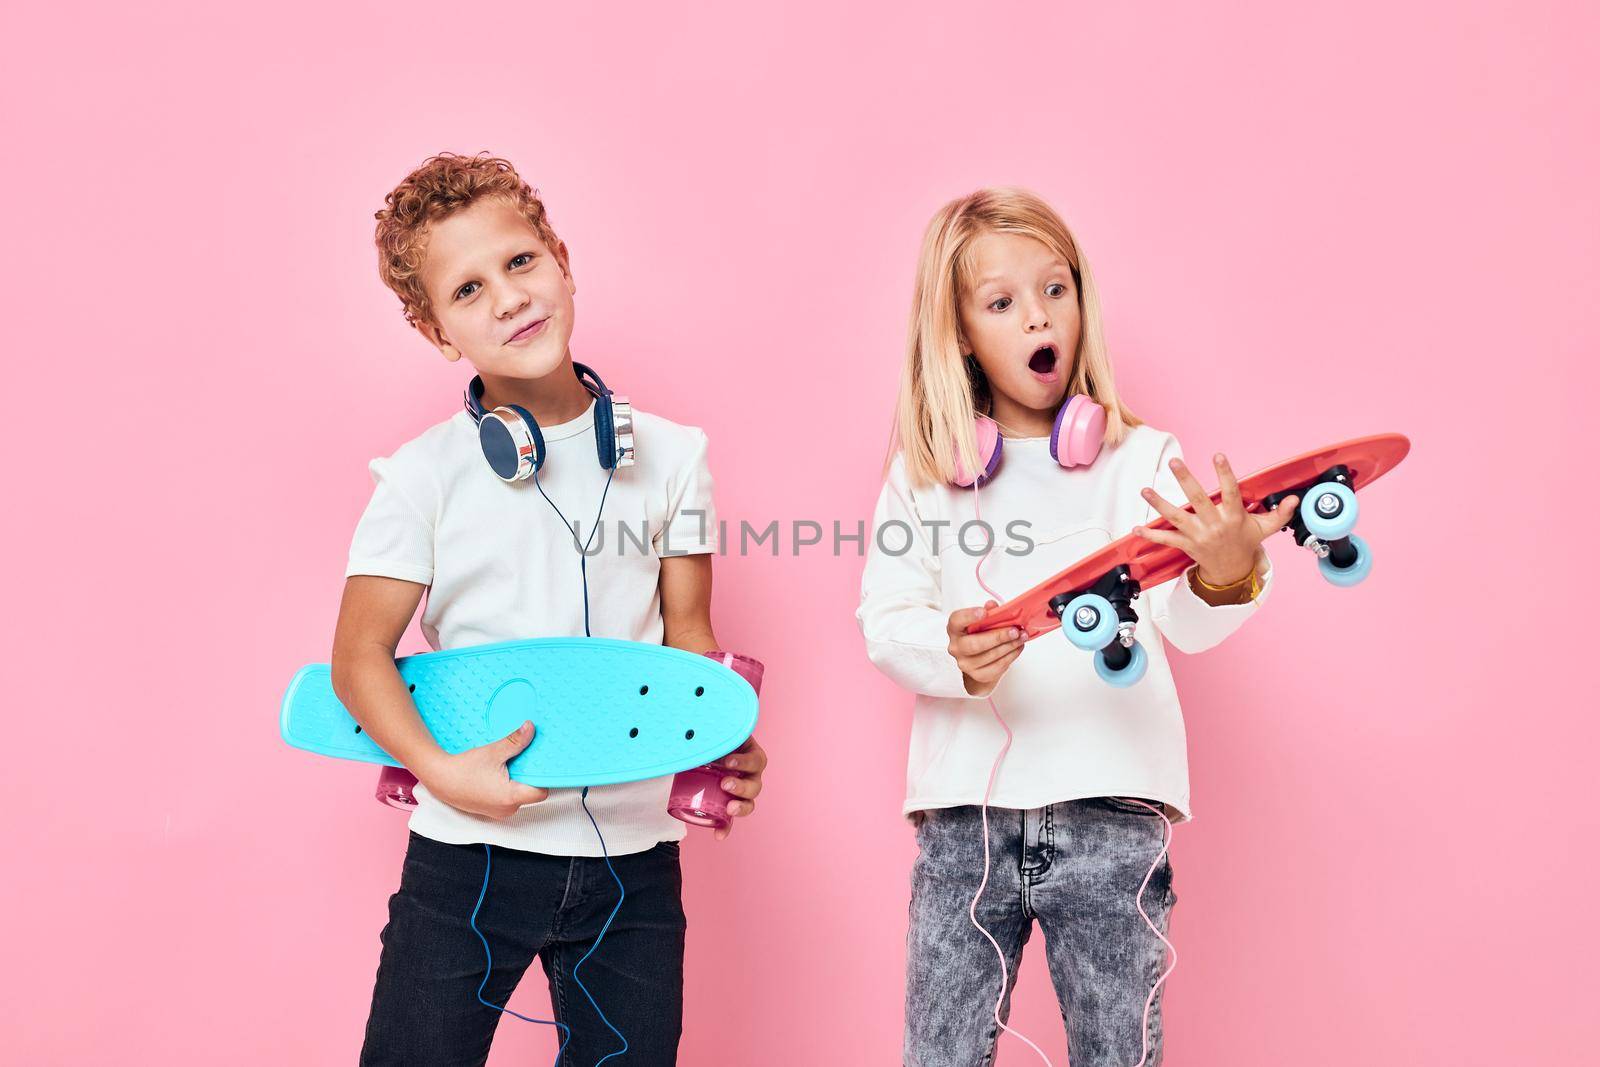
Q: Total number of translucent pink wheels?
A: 3